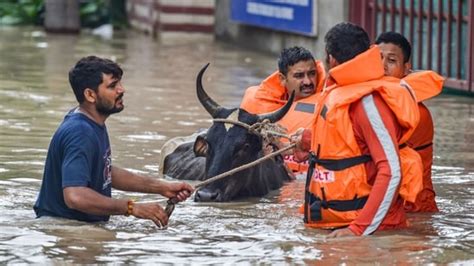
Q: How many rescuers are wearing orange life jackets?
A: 3